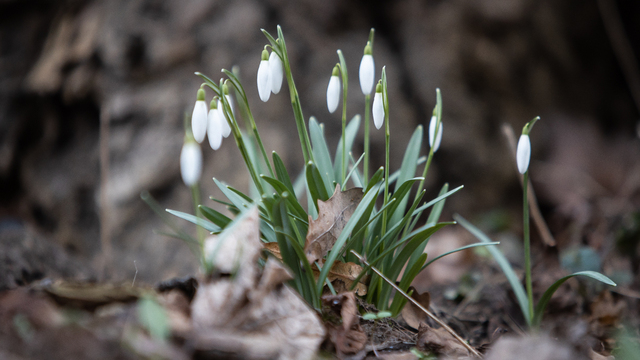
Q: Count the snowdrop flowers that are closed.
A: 11